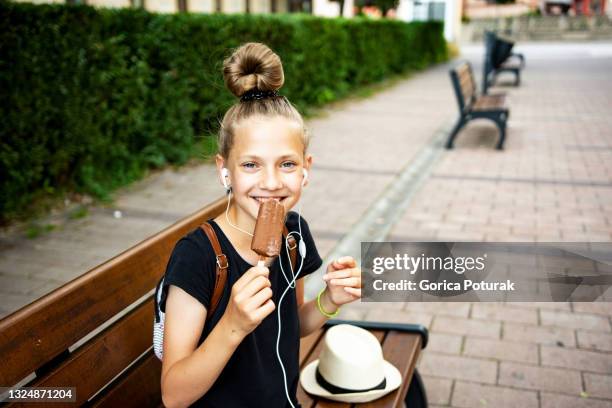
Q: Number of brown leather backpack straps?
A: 2